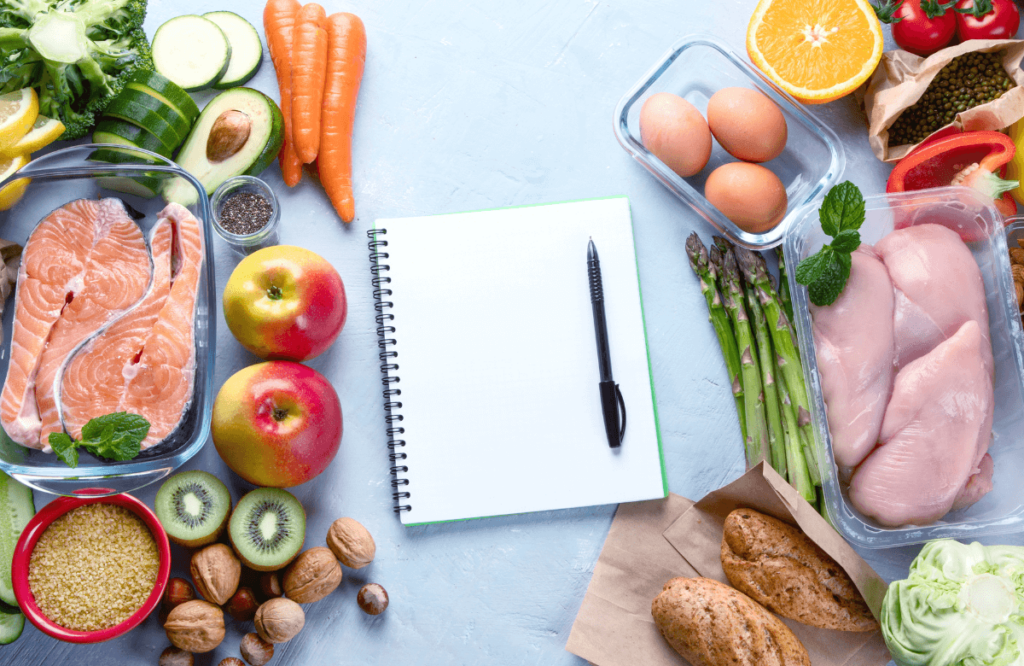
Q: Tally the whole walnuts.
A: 5